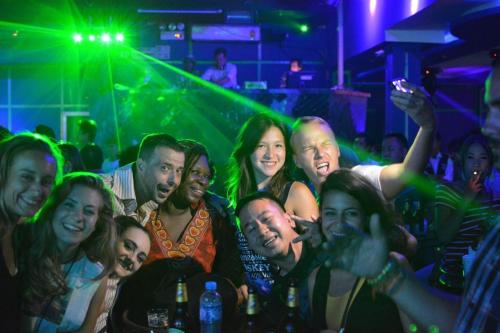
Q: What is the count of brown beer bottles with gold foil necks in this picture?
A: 3